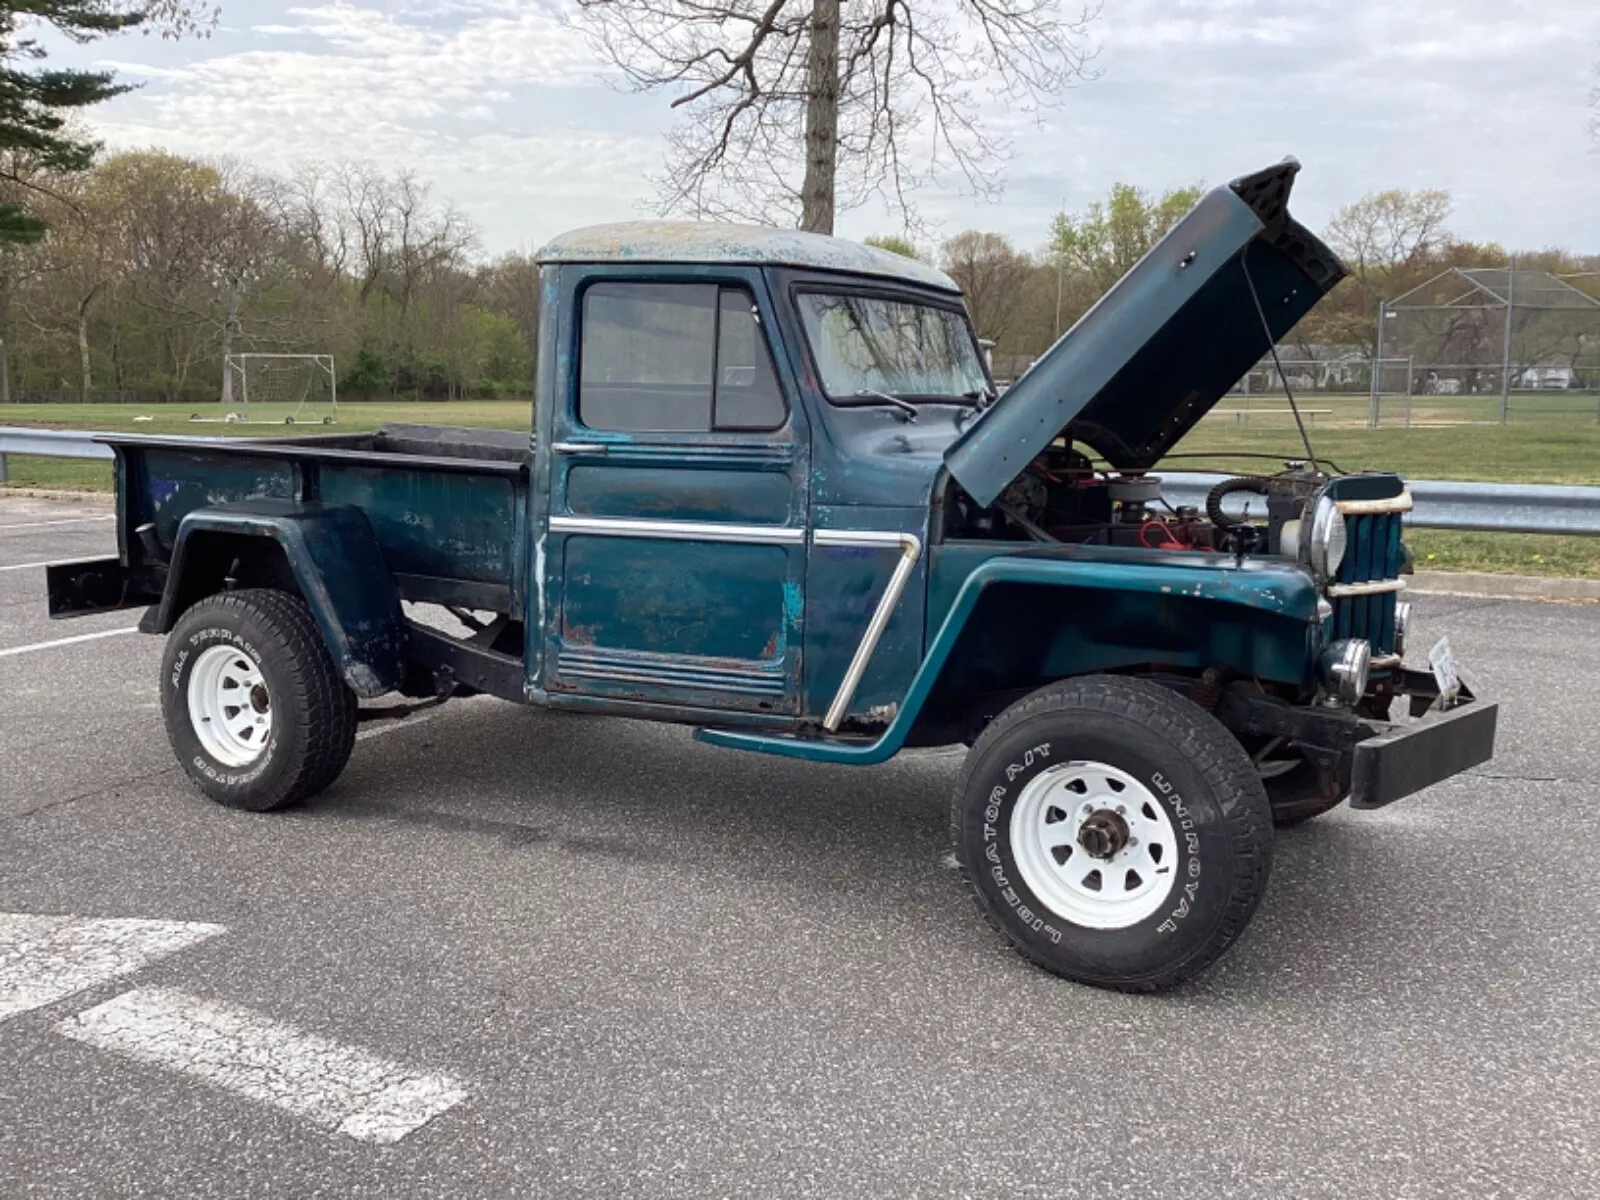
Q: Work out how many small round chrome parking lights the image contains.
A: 2